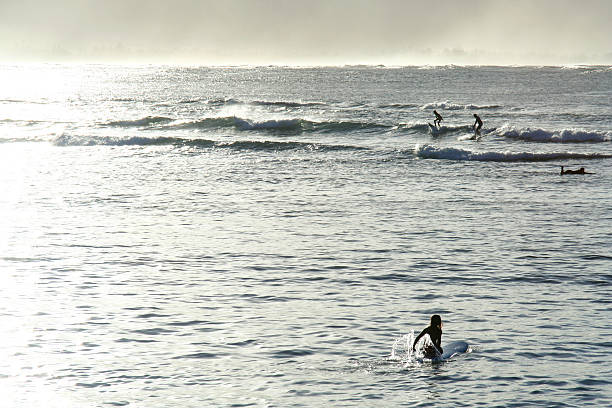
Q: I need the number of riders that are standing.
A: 2